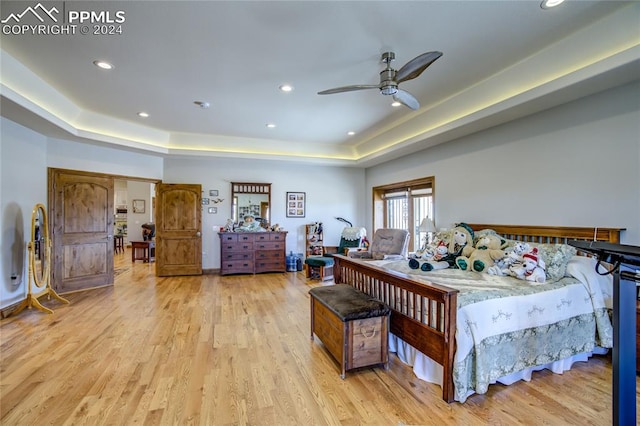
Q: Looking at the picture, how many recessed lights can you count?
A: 7